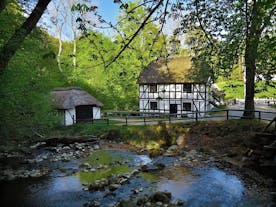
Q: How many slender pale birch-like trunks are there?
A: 2